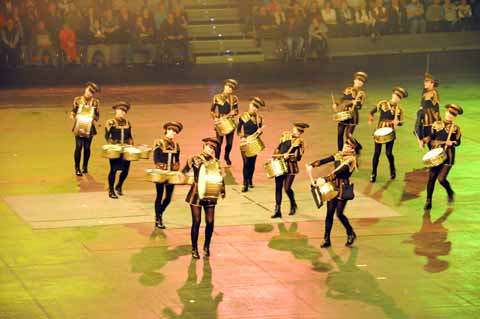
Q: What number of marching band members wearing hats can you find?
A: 12